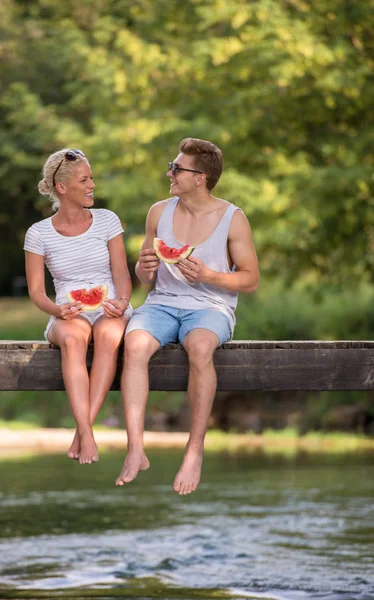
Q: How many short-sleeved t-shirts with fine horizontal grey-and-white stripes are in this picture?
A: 1